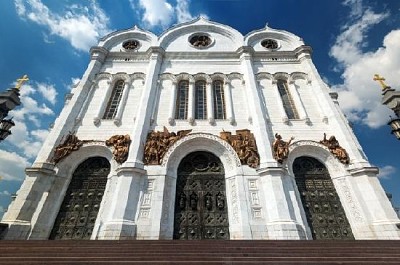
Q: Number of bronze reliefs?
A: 6